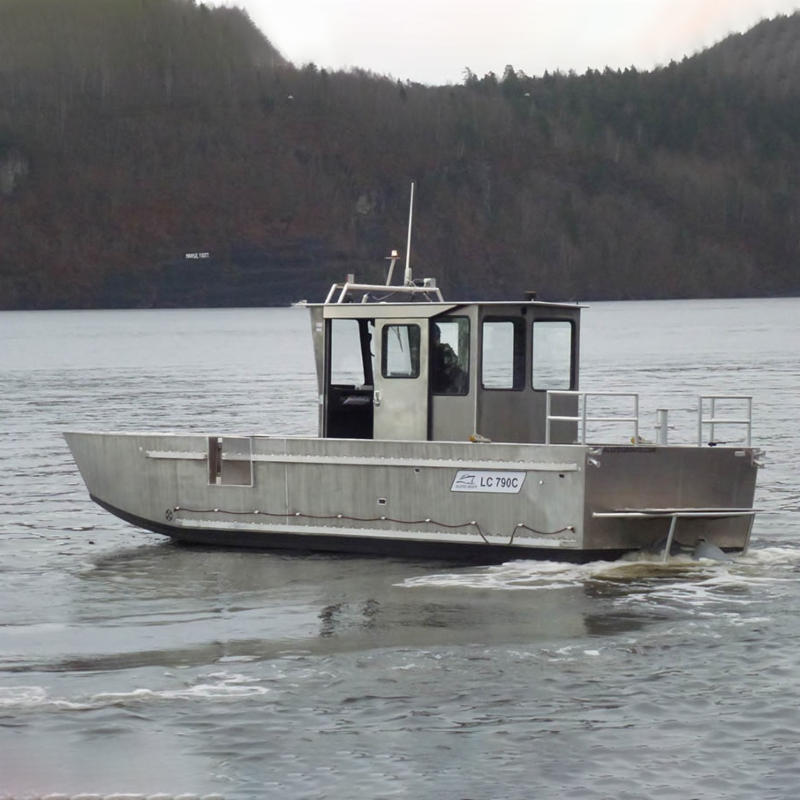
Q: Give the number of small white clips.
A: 10